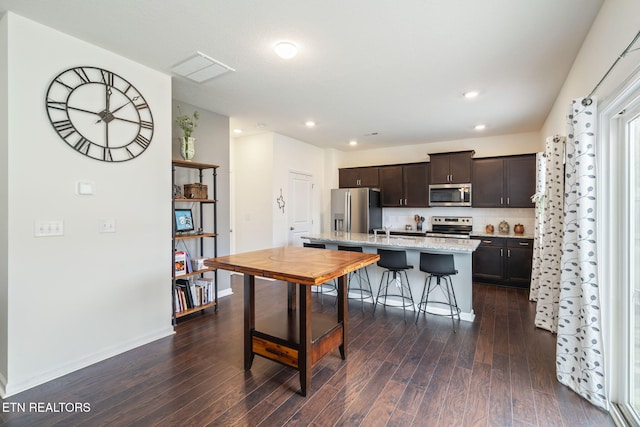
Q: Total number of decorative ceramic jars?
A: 3